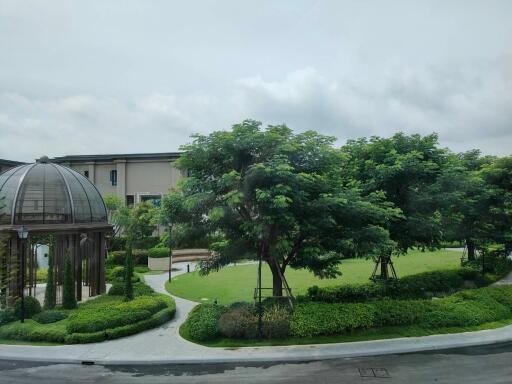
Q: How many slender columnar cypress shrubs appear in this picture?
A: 3